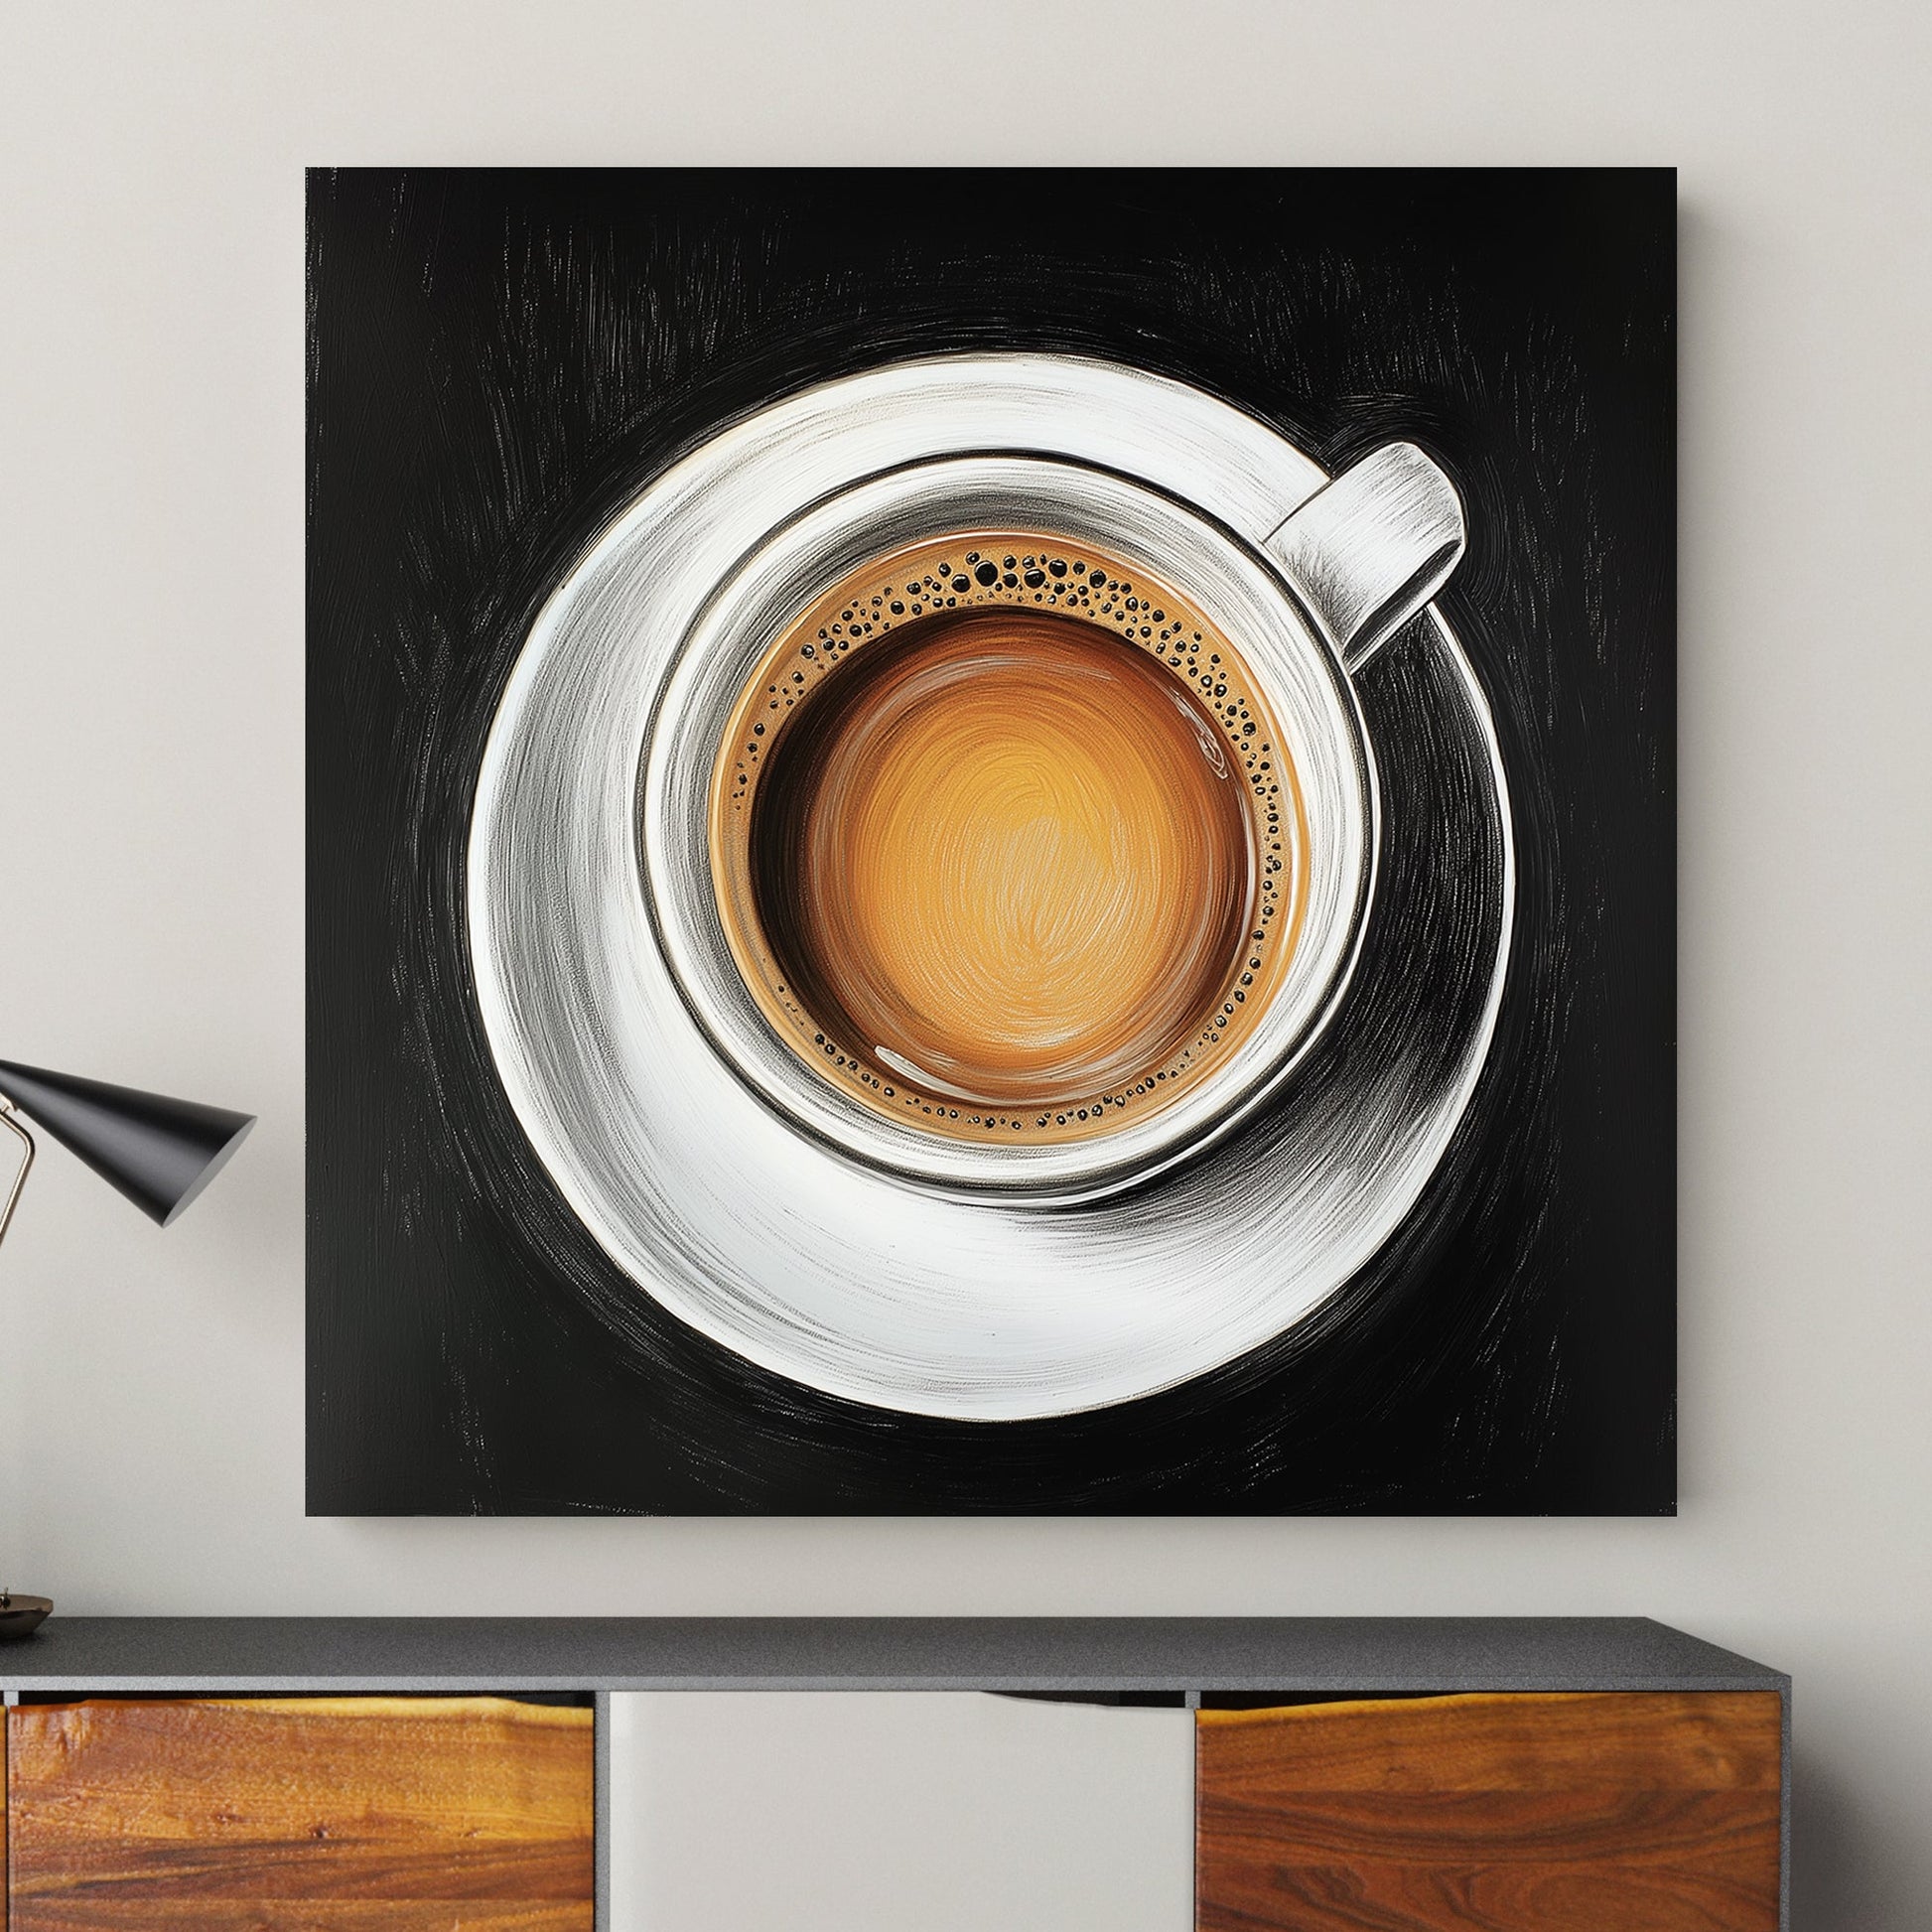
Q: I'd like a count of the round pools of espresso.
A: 1